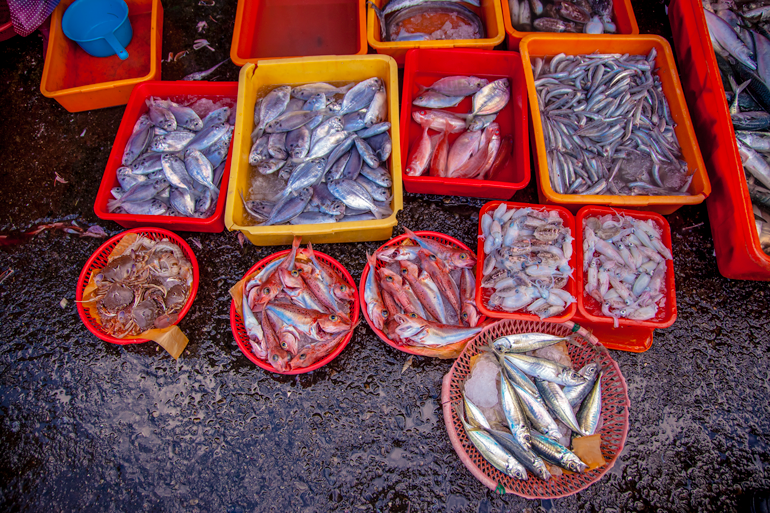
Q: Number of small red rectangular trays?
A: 2